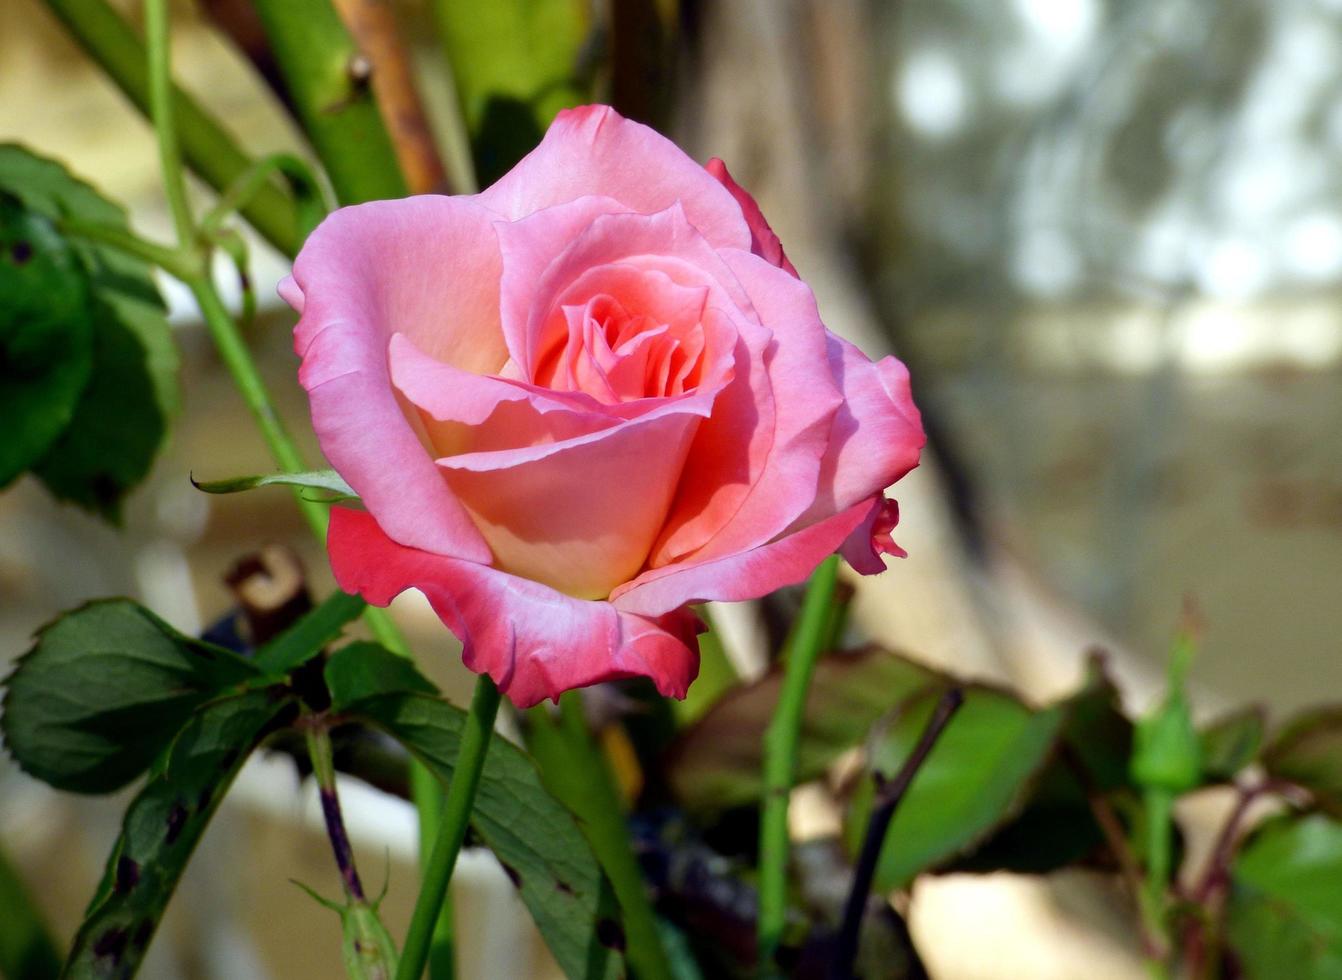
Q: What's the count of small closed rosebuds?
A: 1